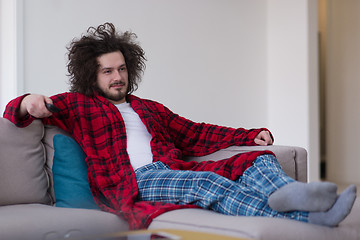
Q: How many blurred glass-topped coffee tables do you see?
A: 1